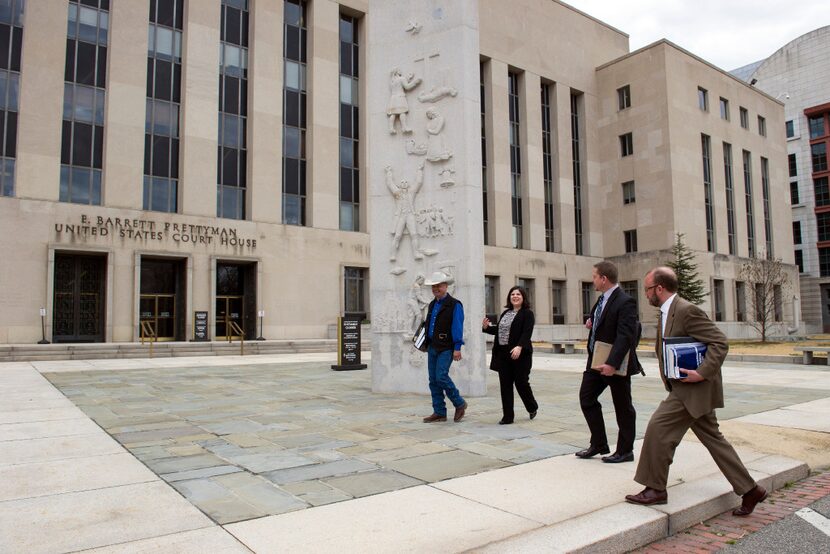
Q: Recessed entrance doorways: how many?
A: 3